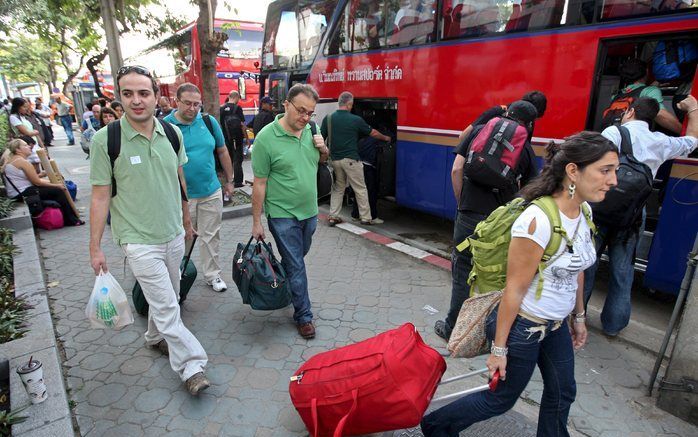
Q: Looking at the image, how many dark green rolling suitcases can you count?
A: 1